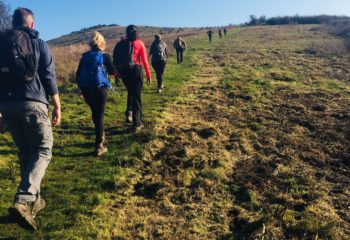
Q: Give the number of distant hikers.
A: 3